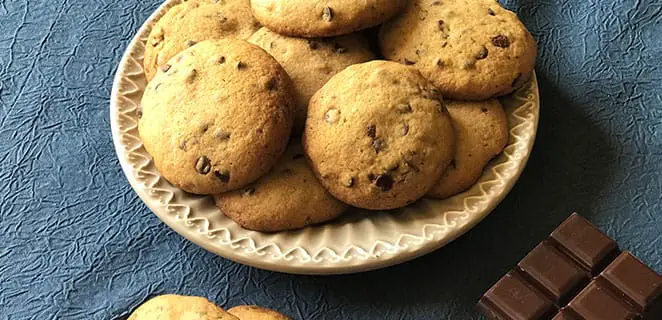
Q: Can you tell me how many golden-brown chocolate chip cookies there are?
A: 10